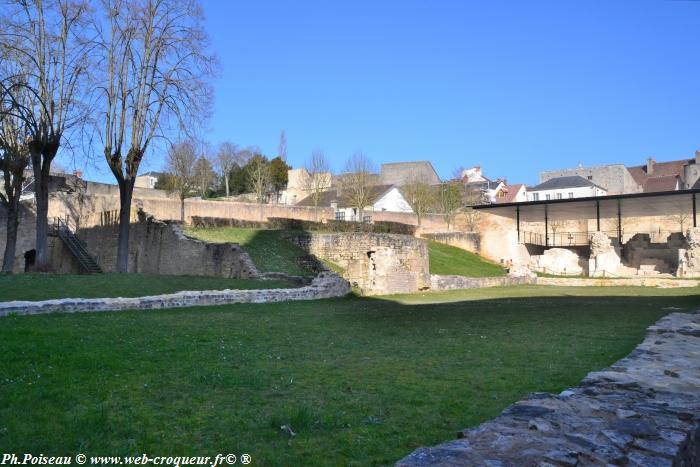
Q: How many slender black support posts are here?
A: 5